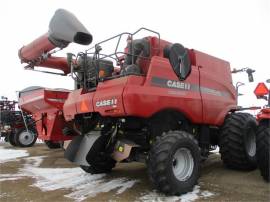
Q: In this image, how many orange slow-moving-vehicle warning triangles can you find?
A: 2